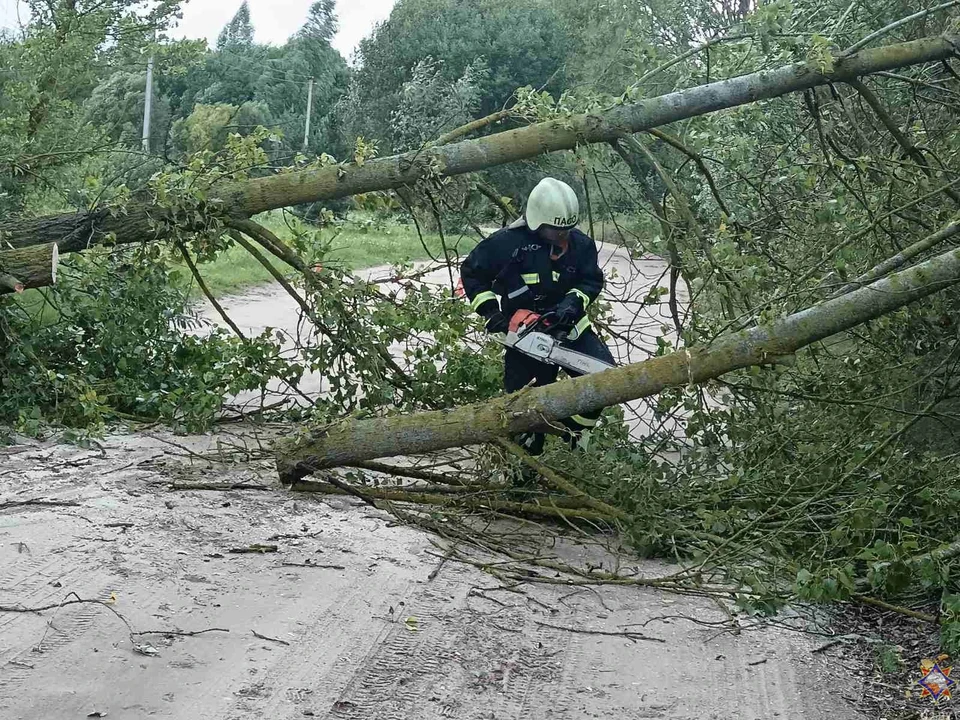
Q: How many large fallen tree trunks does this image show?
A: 2